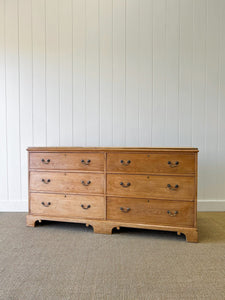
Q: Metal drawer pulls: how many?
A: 12